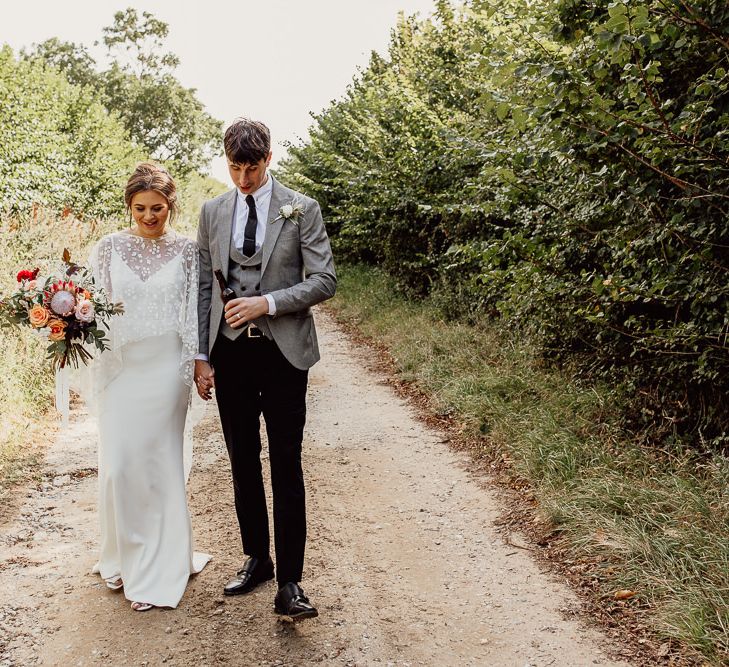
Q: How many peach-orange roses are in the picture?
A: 2